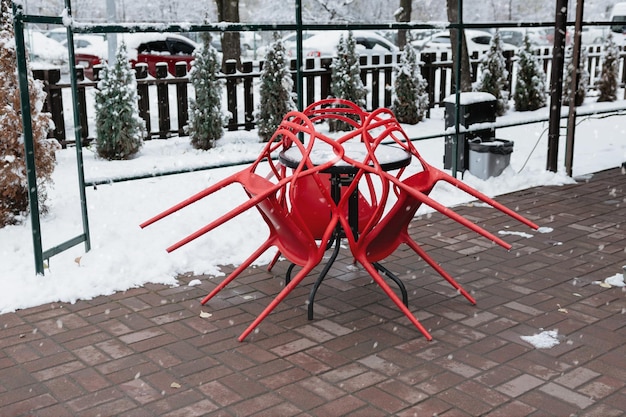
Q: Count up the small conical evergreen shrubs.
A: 9